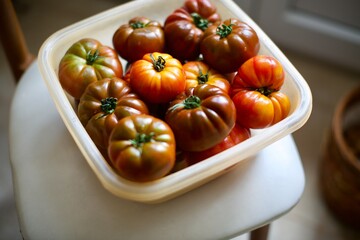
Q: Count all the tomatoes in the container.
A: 11